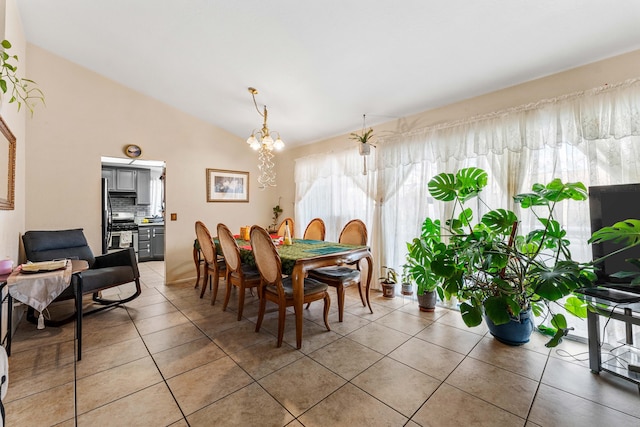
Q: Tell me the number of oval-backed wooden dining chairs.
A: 6